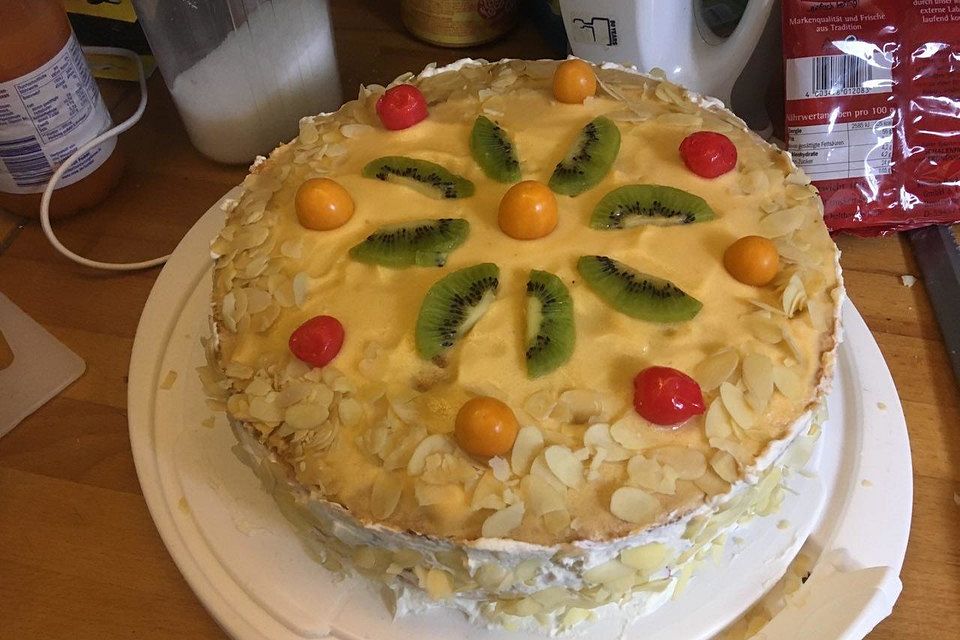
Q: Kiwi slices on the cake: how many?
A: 8